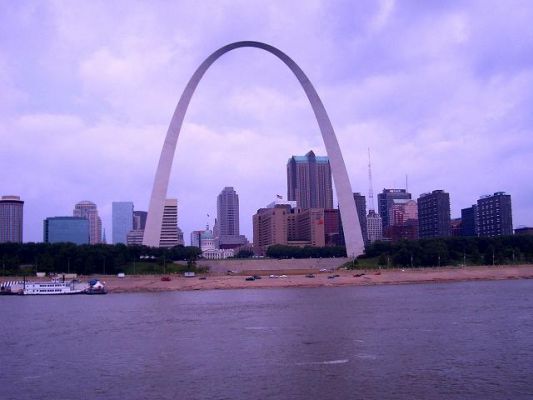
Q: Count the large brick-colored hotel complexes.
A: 1